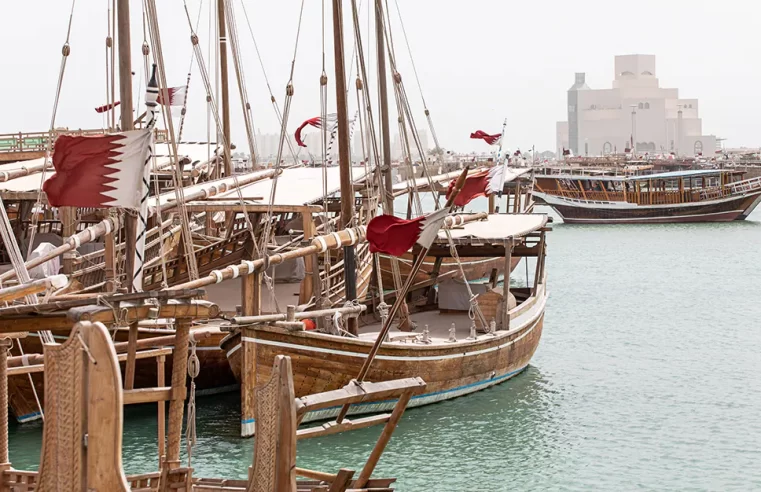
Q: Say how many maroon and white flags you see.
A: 7